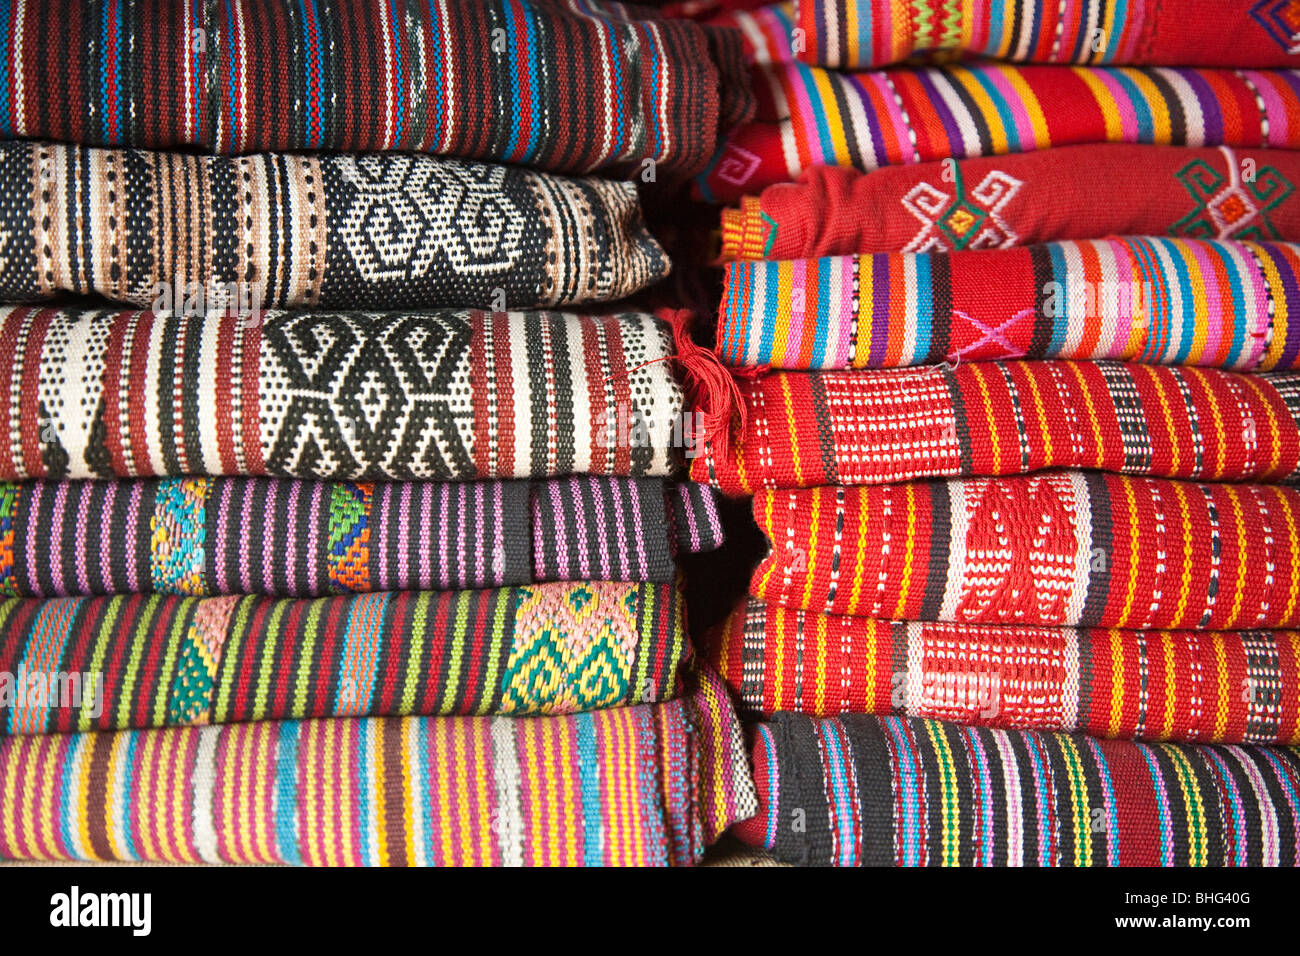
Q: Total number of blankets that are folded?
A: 14